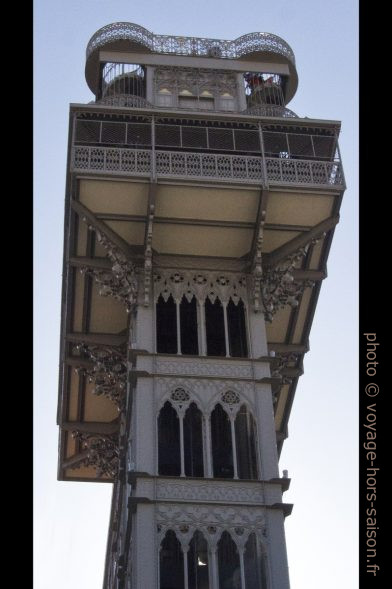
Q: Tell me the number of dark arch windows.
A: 12